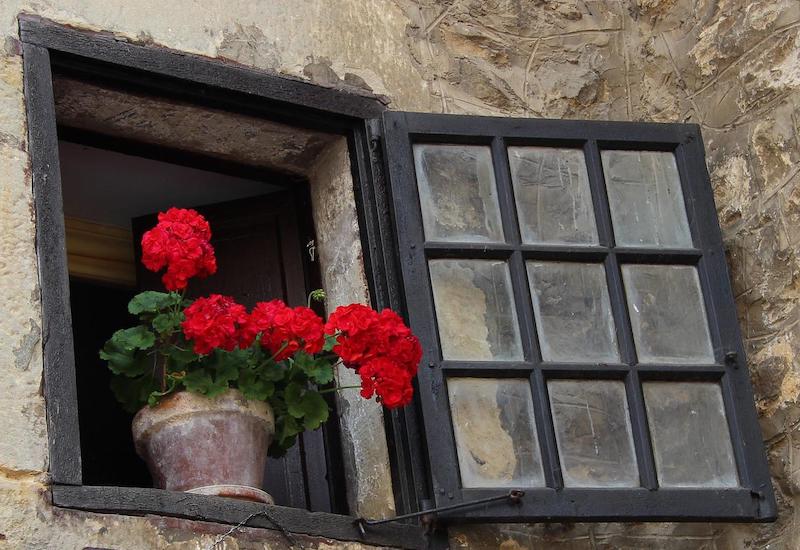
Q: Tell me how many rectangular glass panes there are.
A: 9